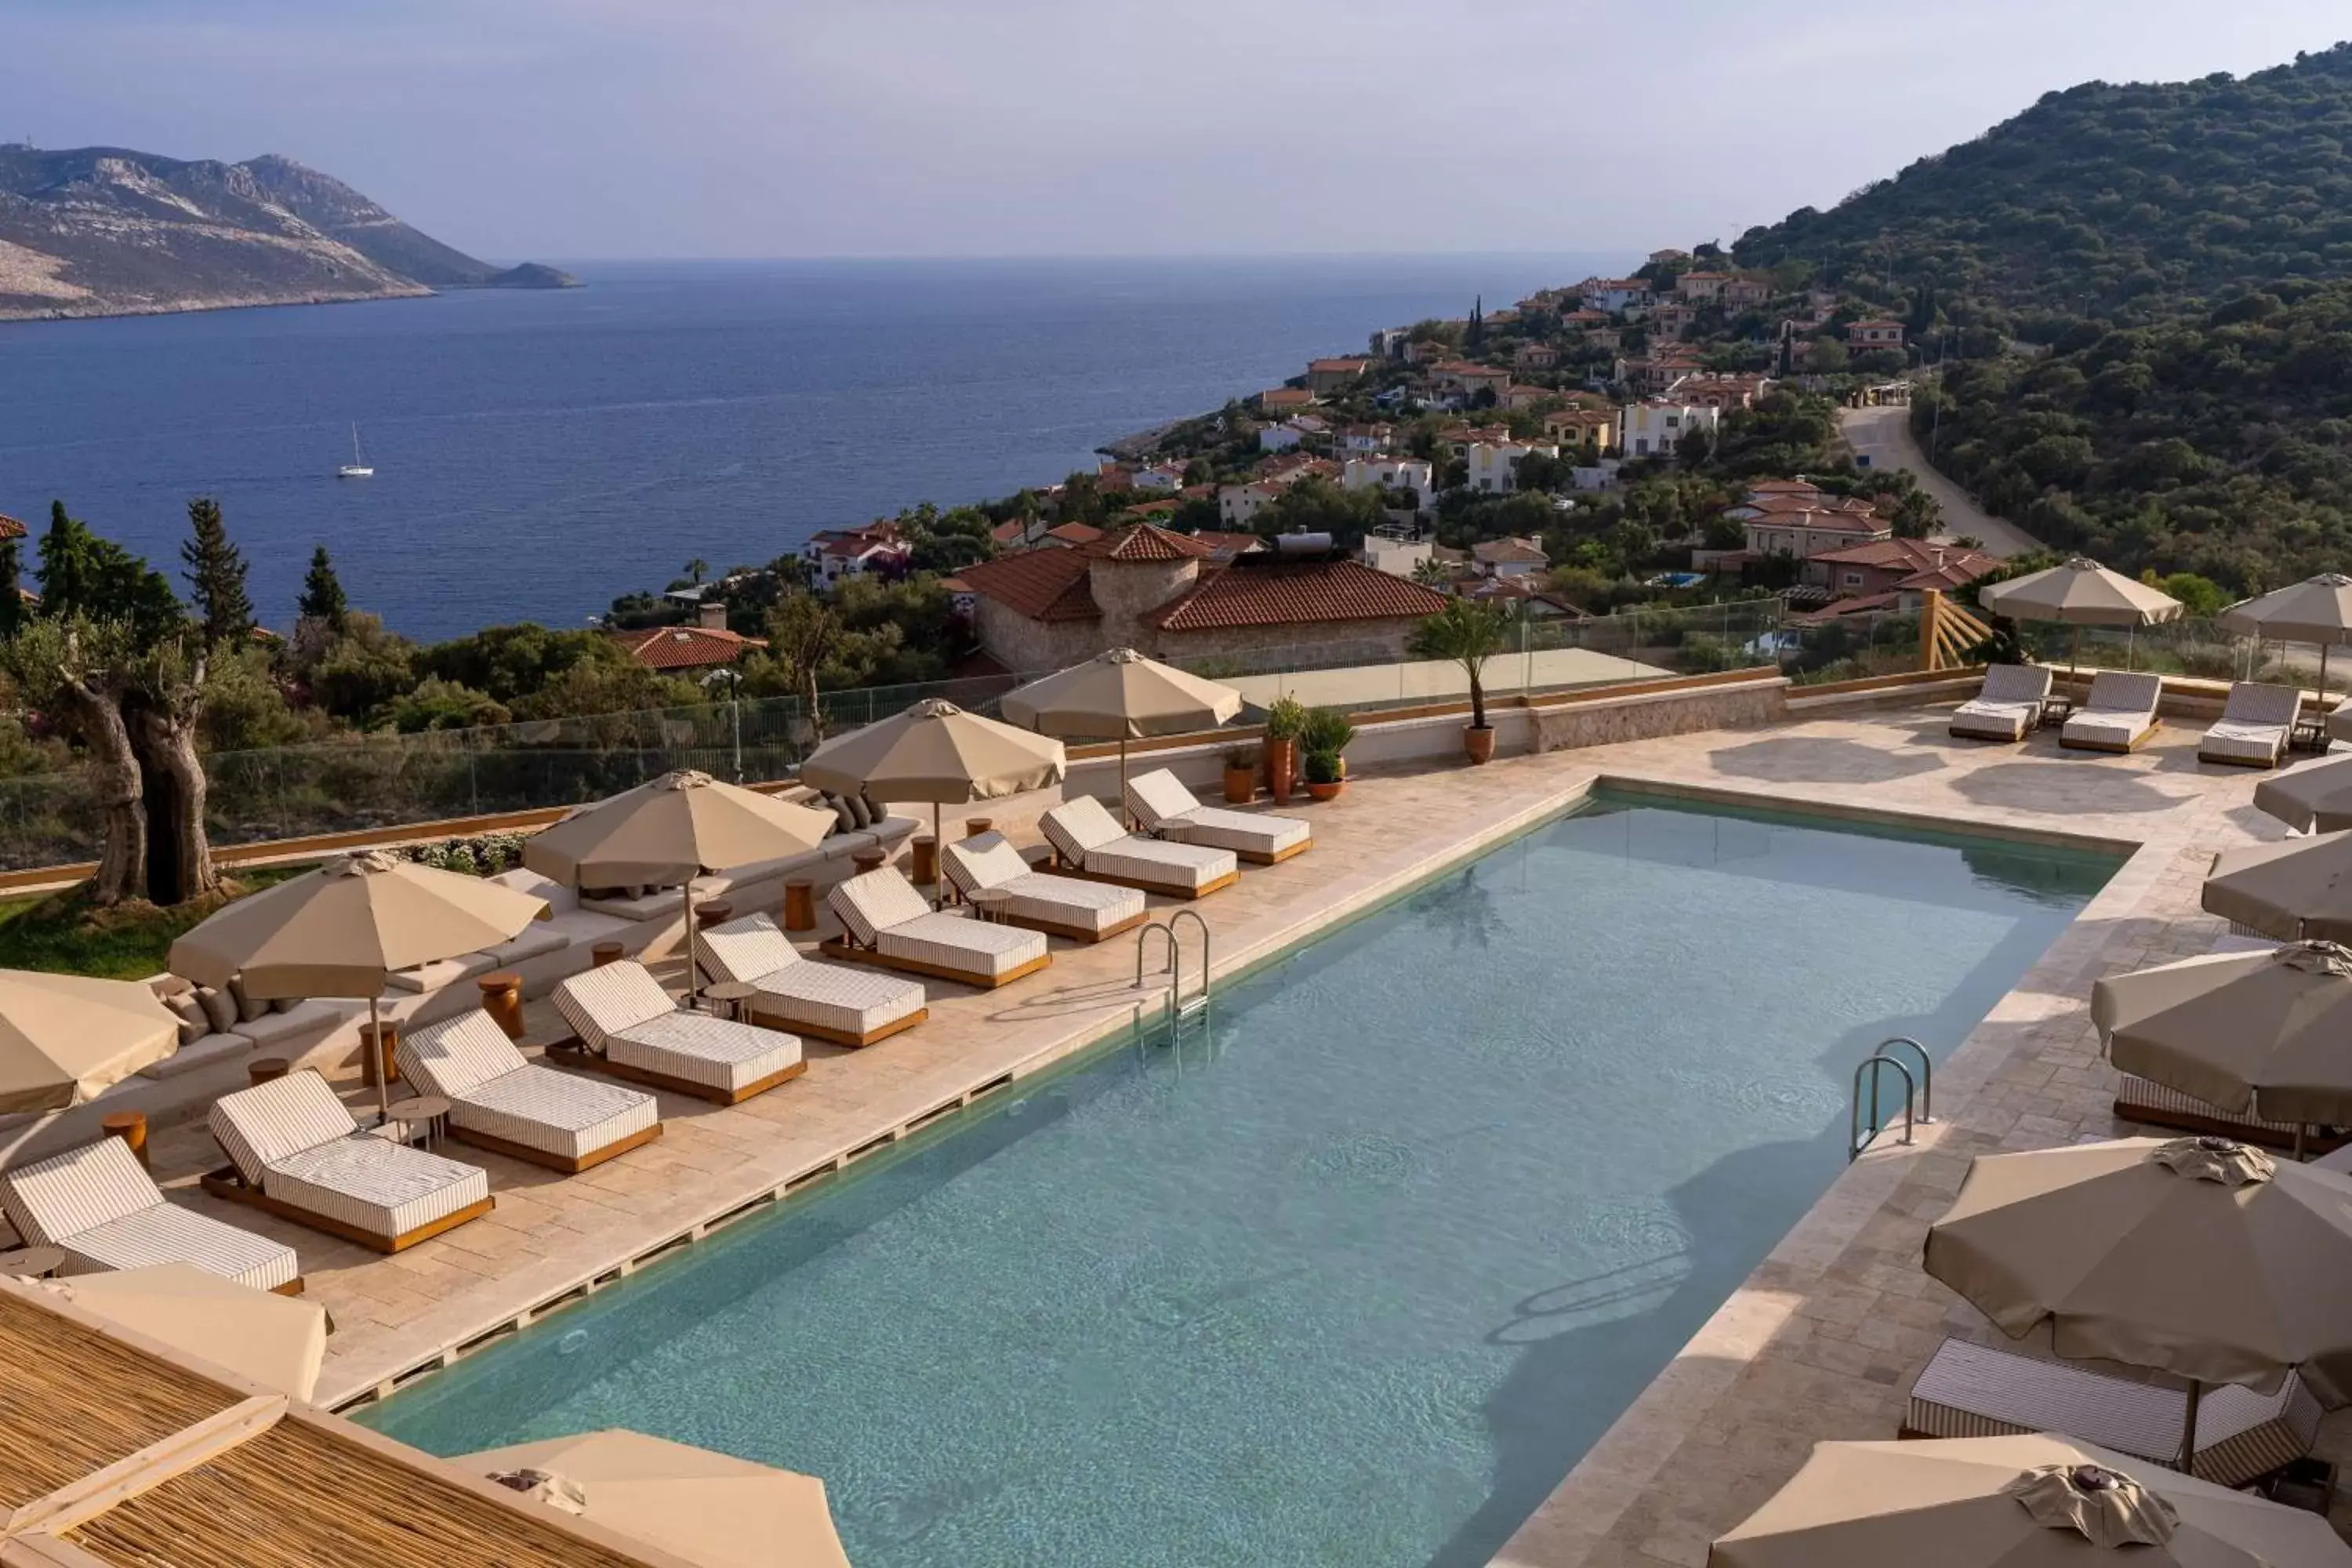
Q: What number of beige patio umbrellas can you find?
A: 15